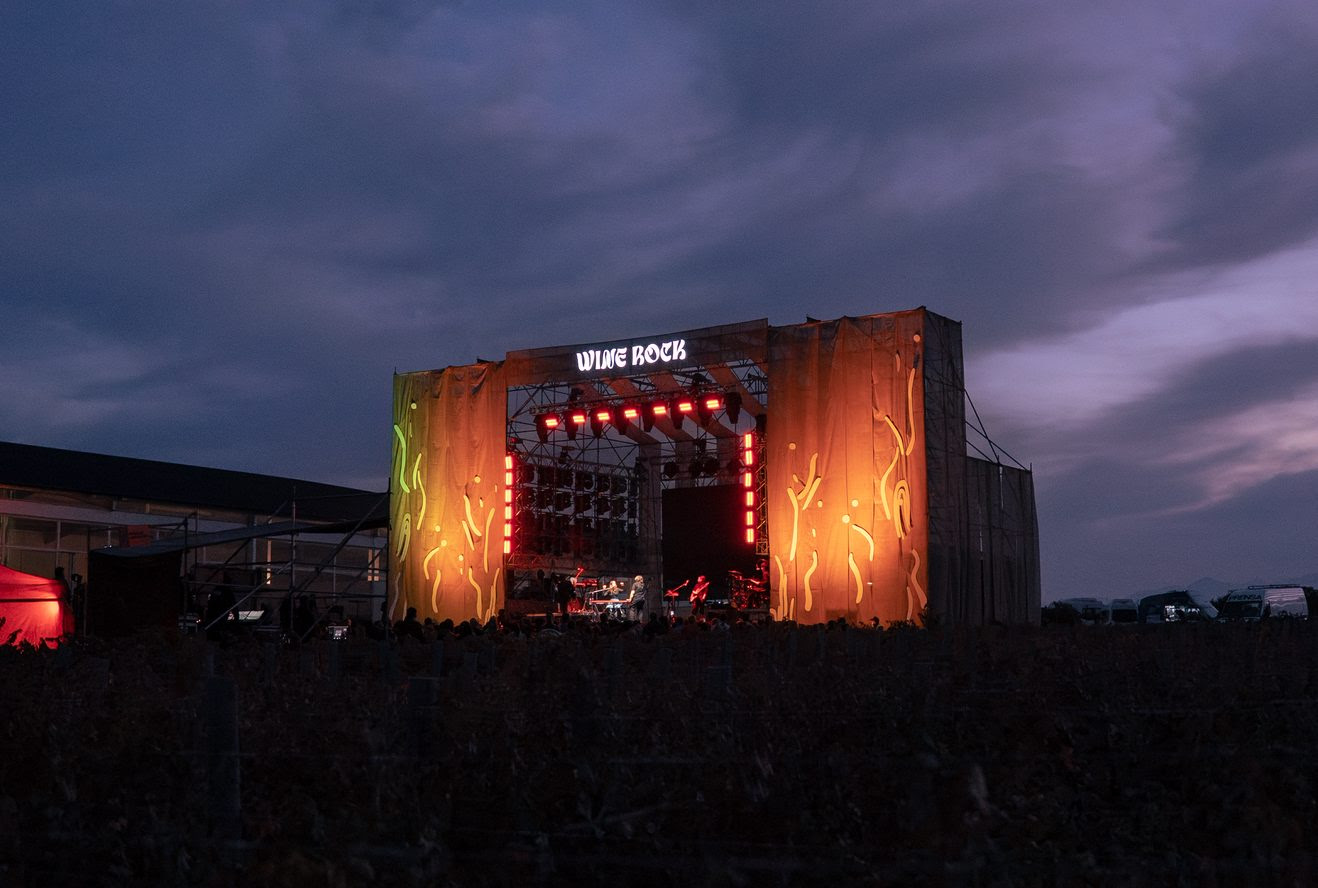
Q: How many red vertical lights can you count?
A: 12